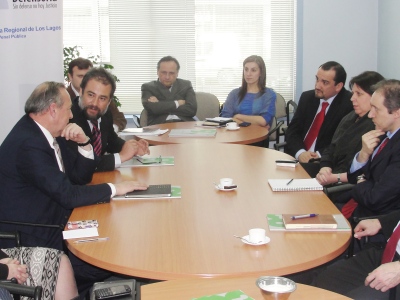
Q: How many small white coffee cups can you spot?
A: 3